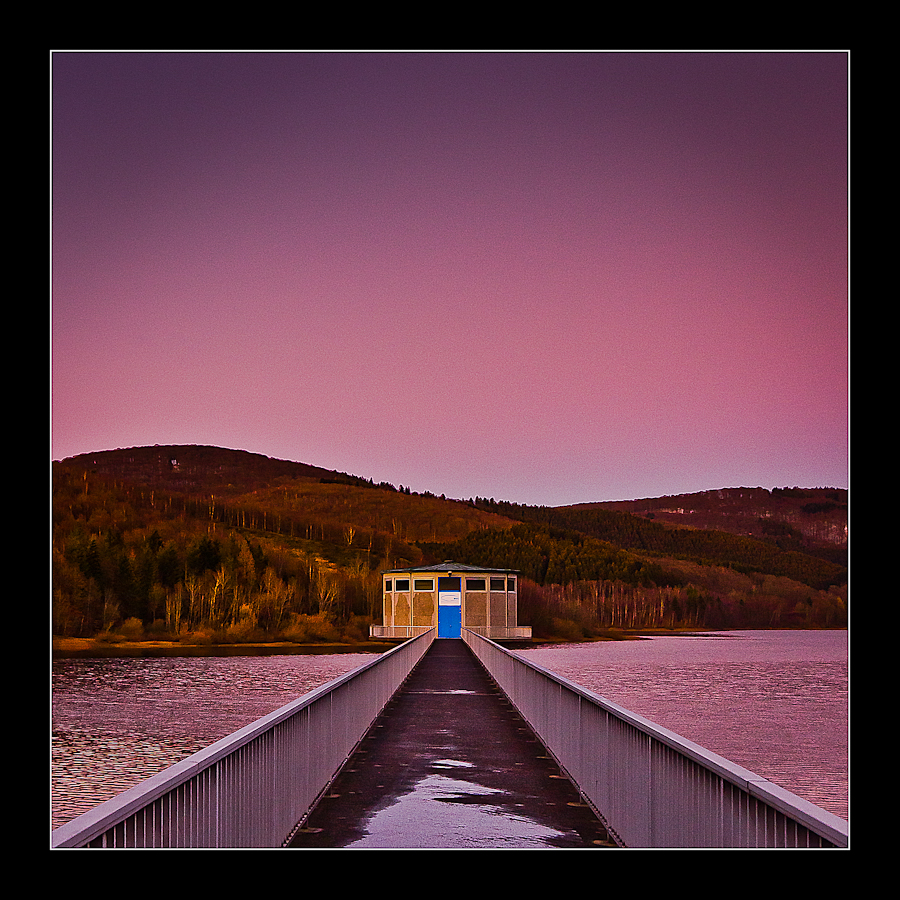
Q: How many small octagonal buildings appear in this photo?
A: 1